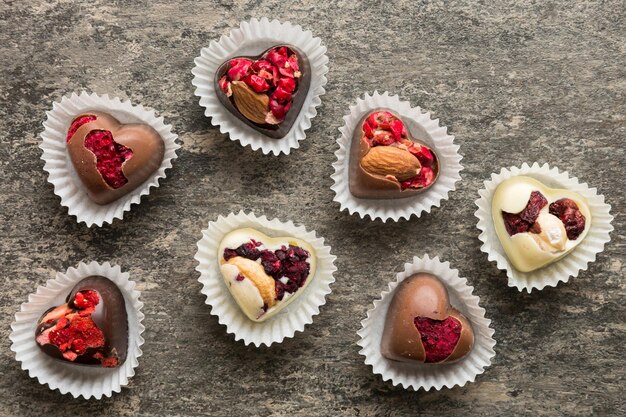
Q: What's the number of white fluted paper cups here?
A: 7